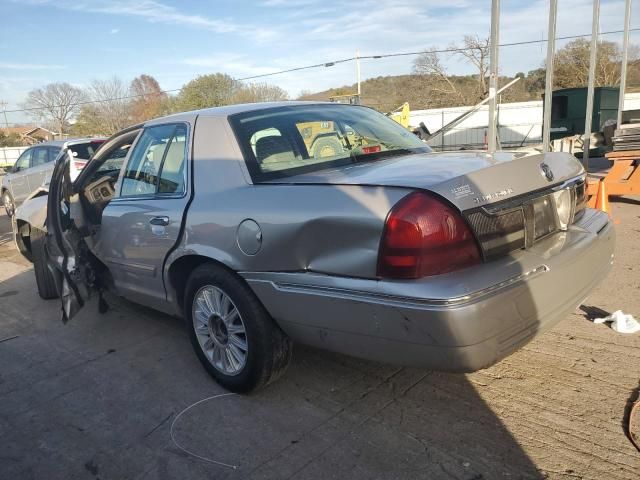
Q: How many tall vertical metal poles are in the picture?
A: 4